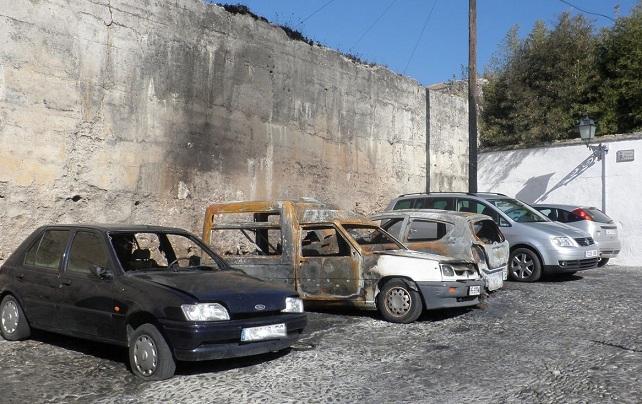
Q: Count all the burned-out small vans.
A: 1